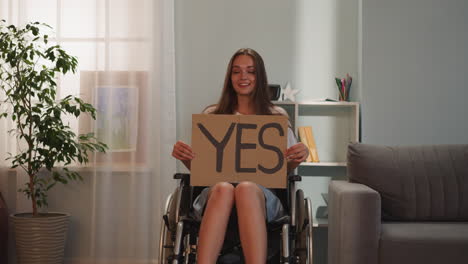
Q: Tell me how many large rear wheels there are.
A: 2